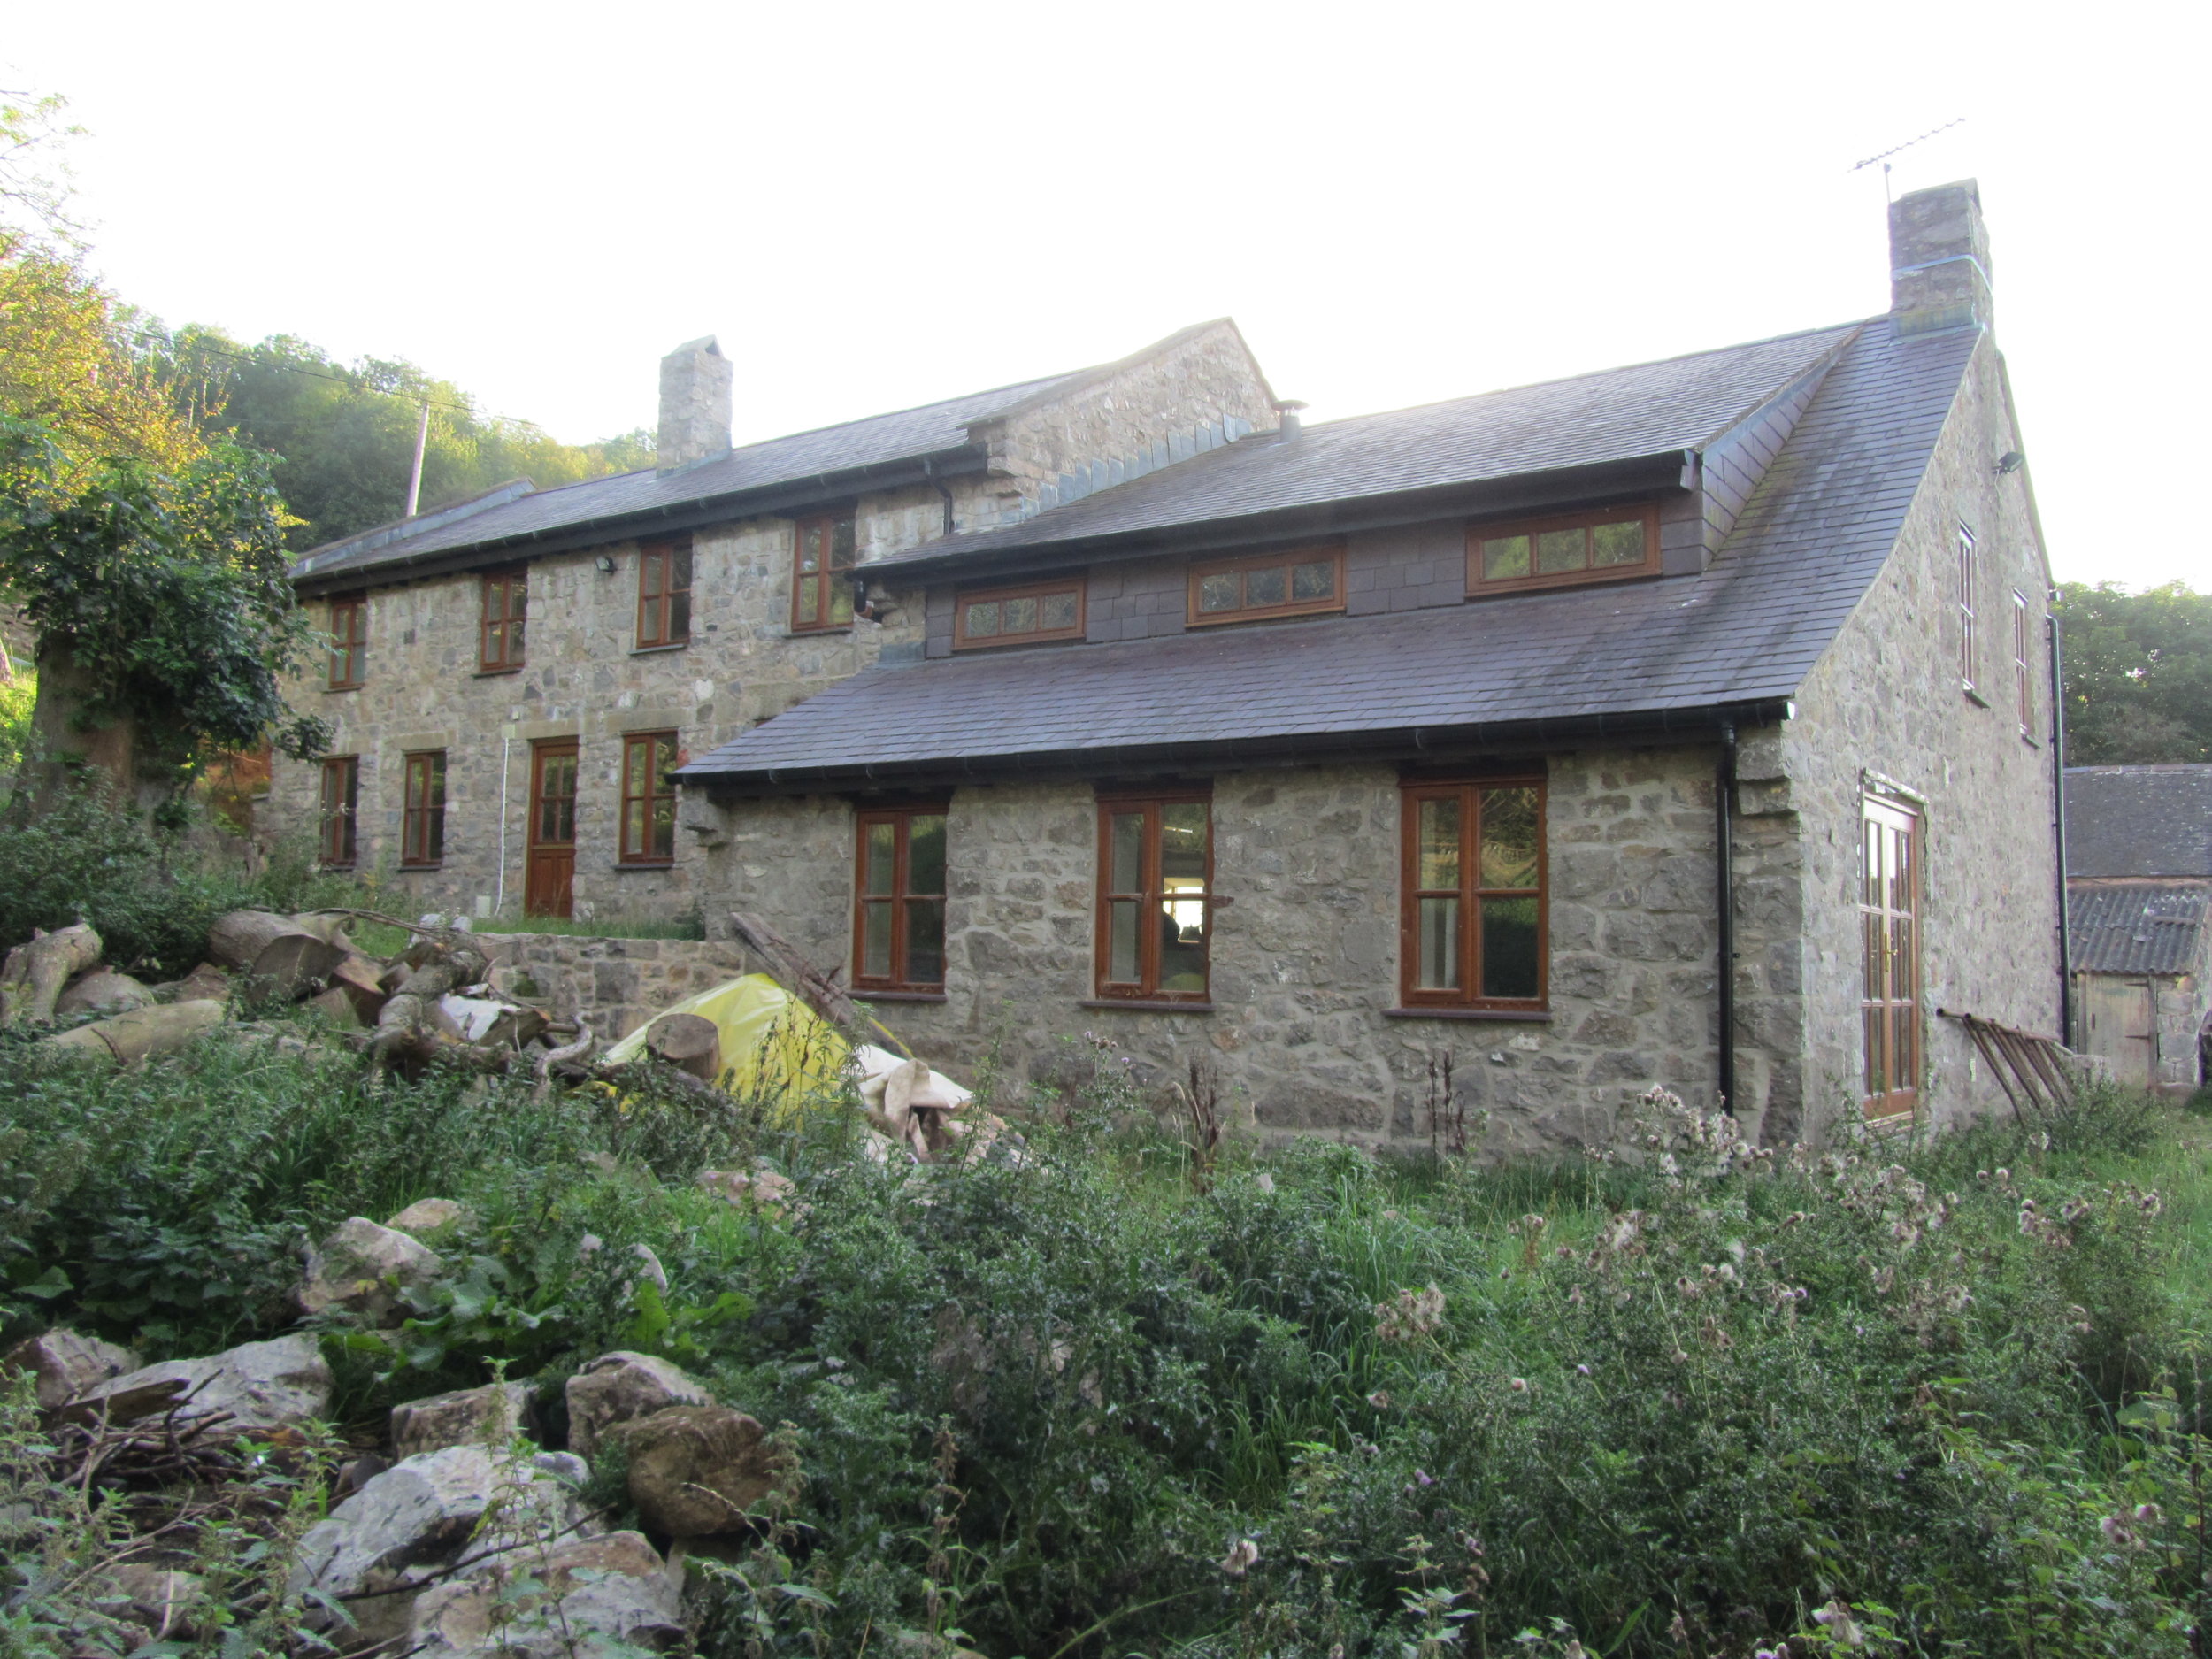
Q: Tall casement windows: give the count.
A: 12